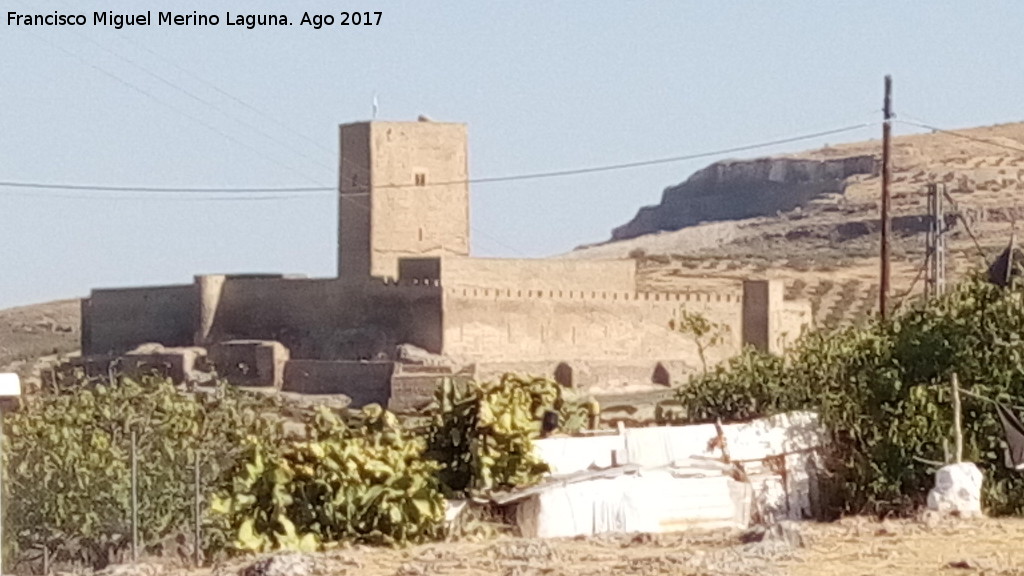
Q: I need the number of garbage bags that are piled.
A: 0